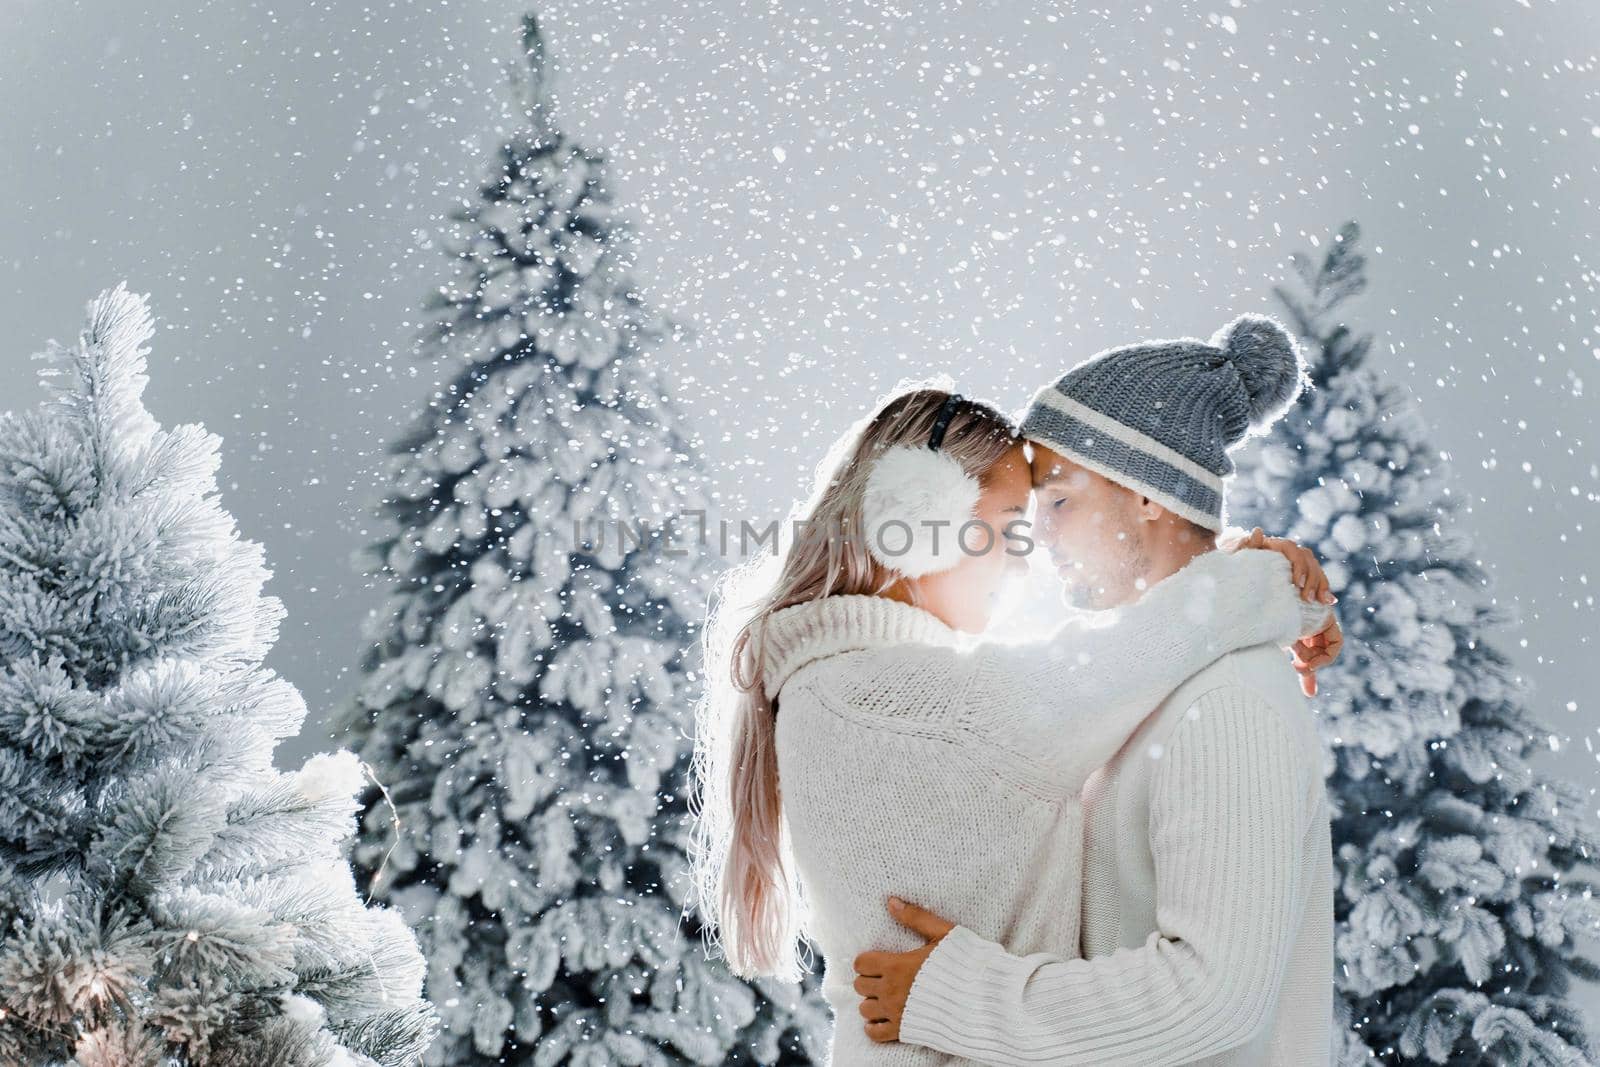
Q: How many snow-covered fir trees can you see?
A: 3